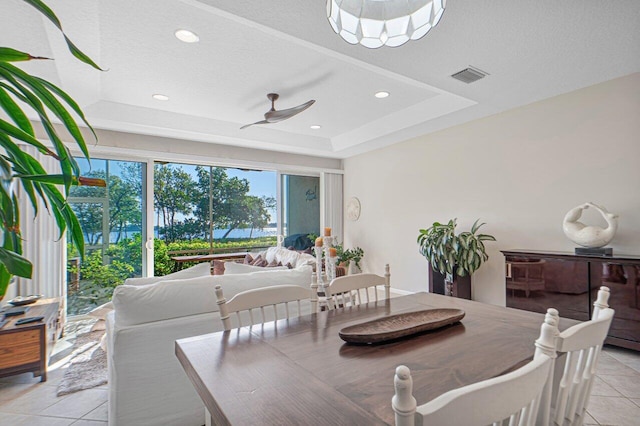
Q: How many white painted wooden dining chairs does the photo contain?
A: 4